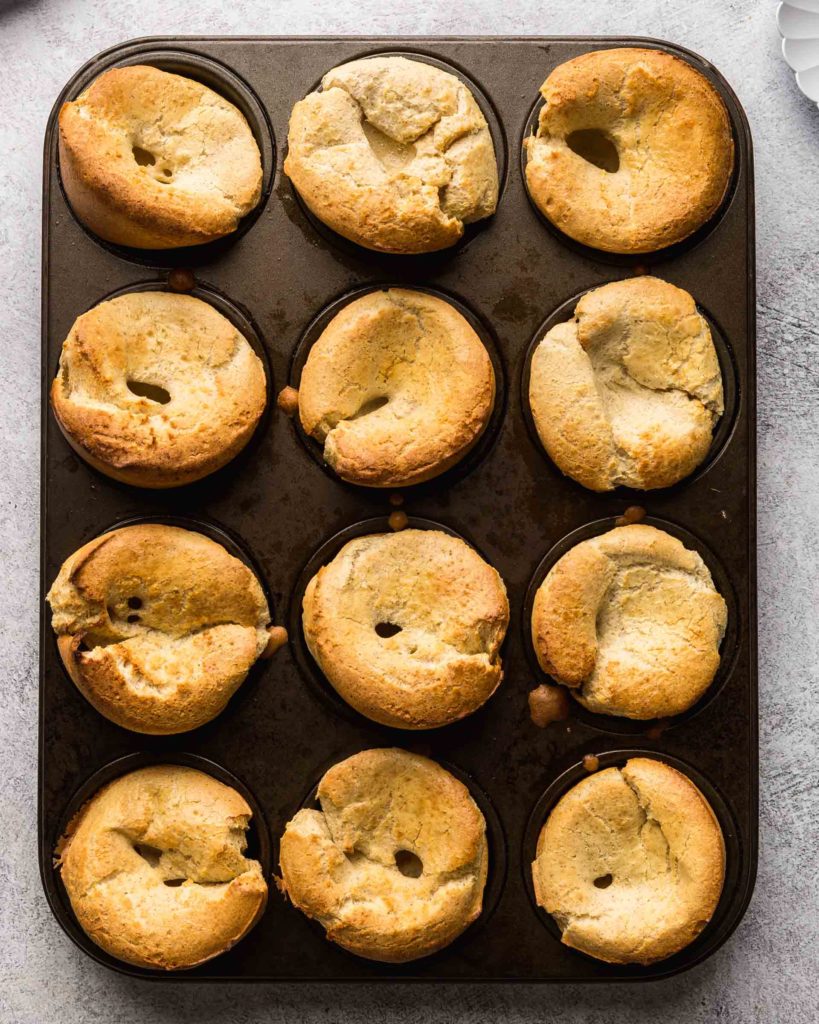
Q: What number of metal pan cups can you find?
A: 12